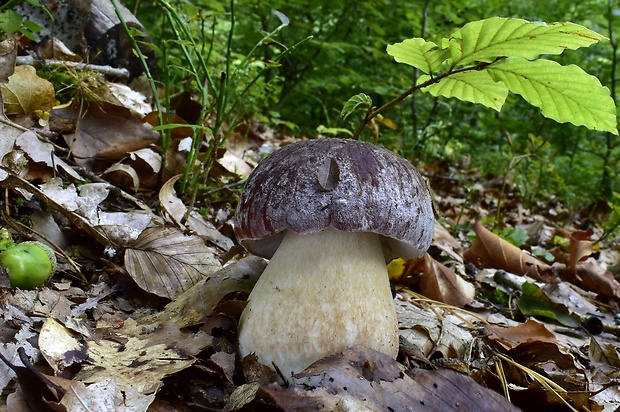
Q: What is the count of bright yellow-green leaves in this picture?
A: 4